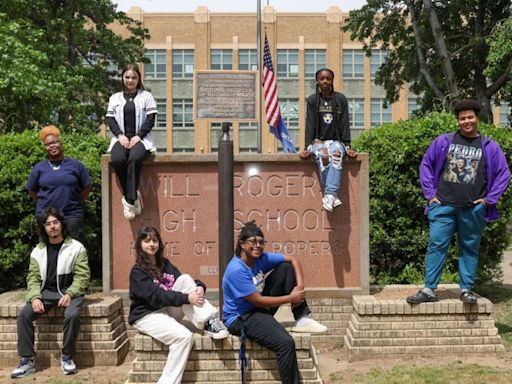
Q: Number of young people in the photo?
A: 7